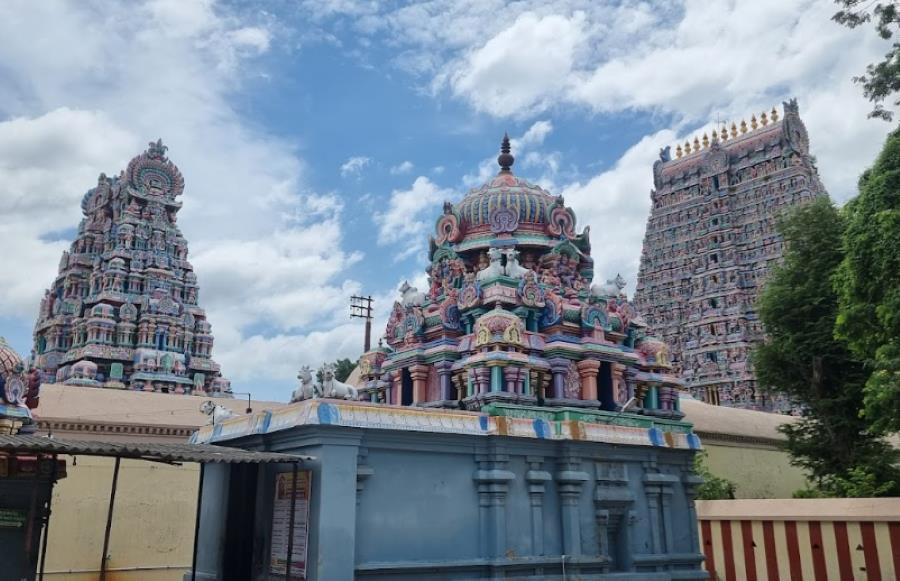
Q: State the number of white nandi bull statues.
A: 7